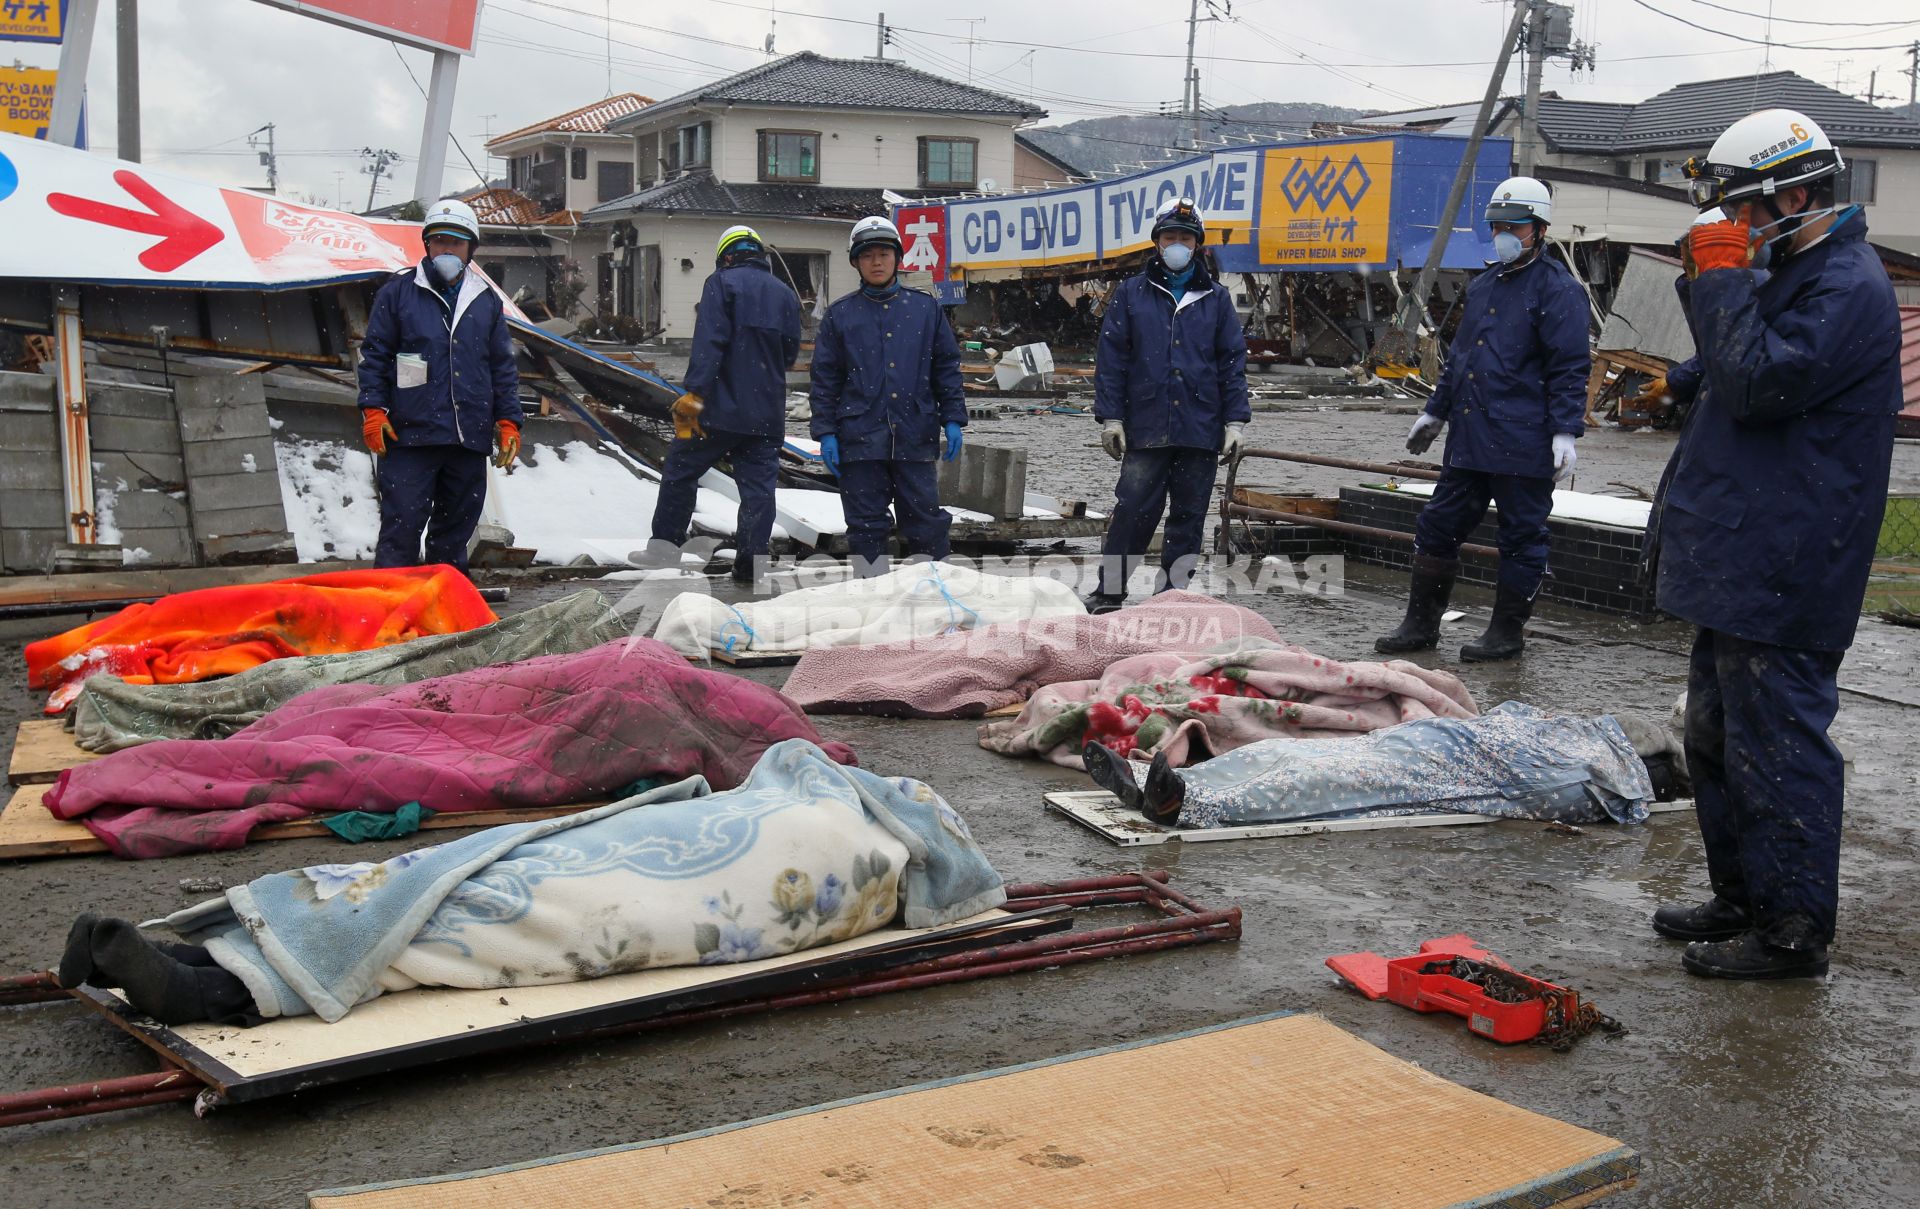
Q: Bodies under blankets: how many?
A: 8